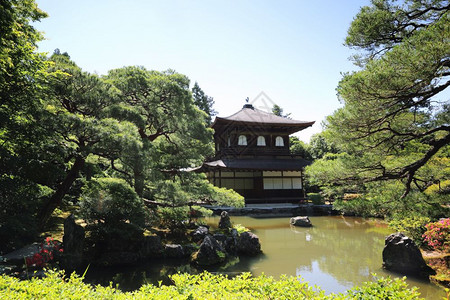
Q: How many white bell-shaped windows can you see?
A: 3